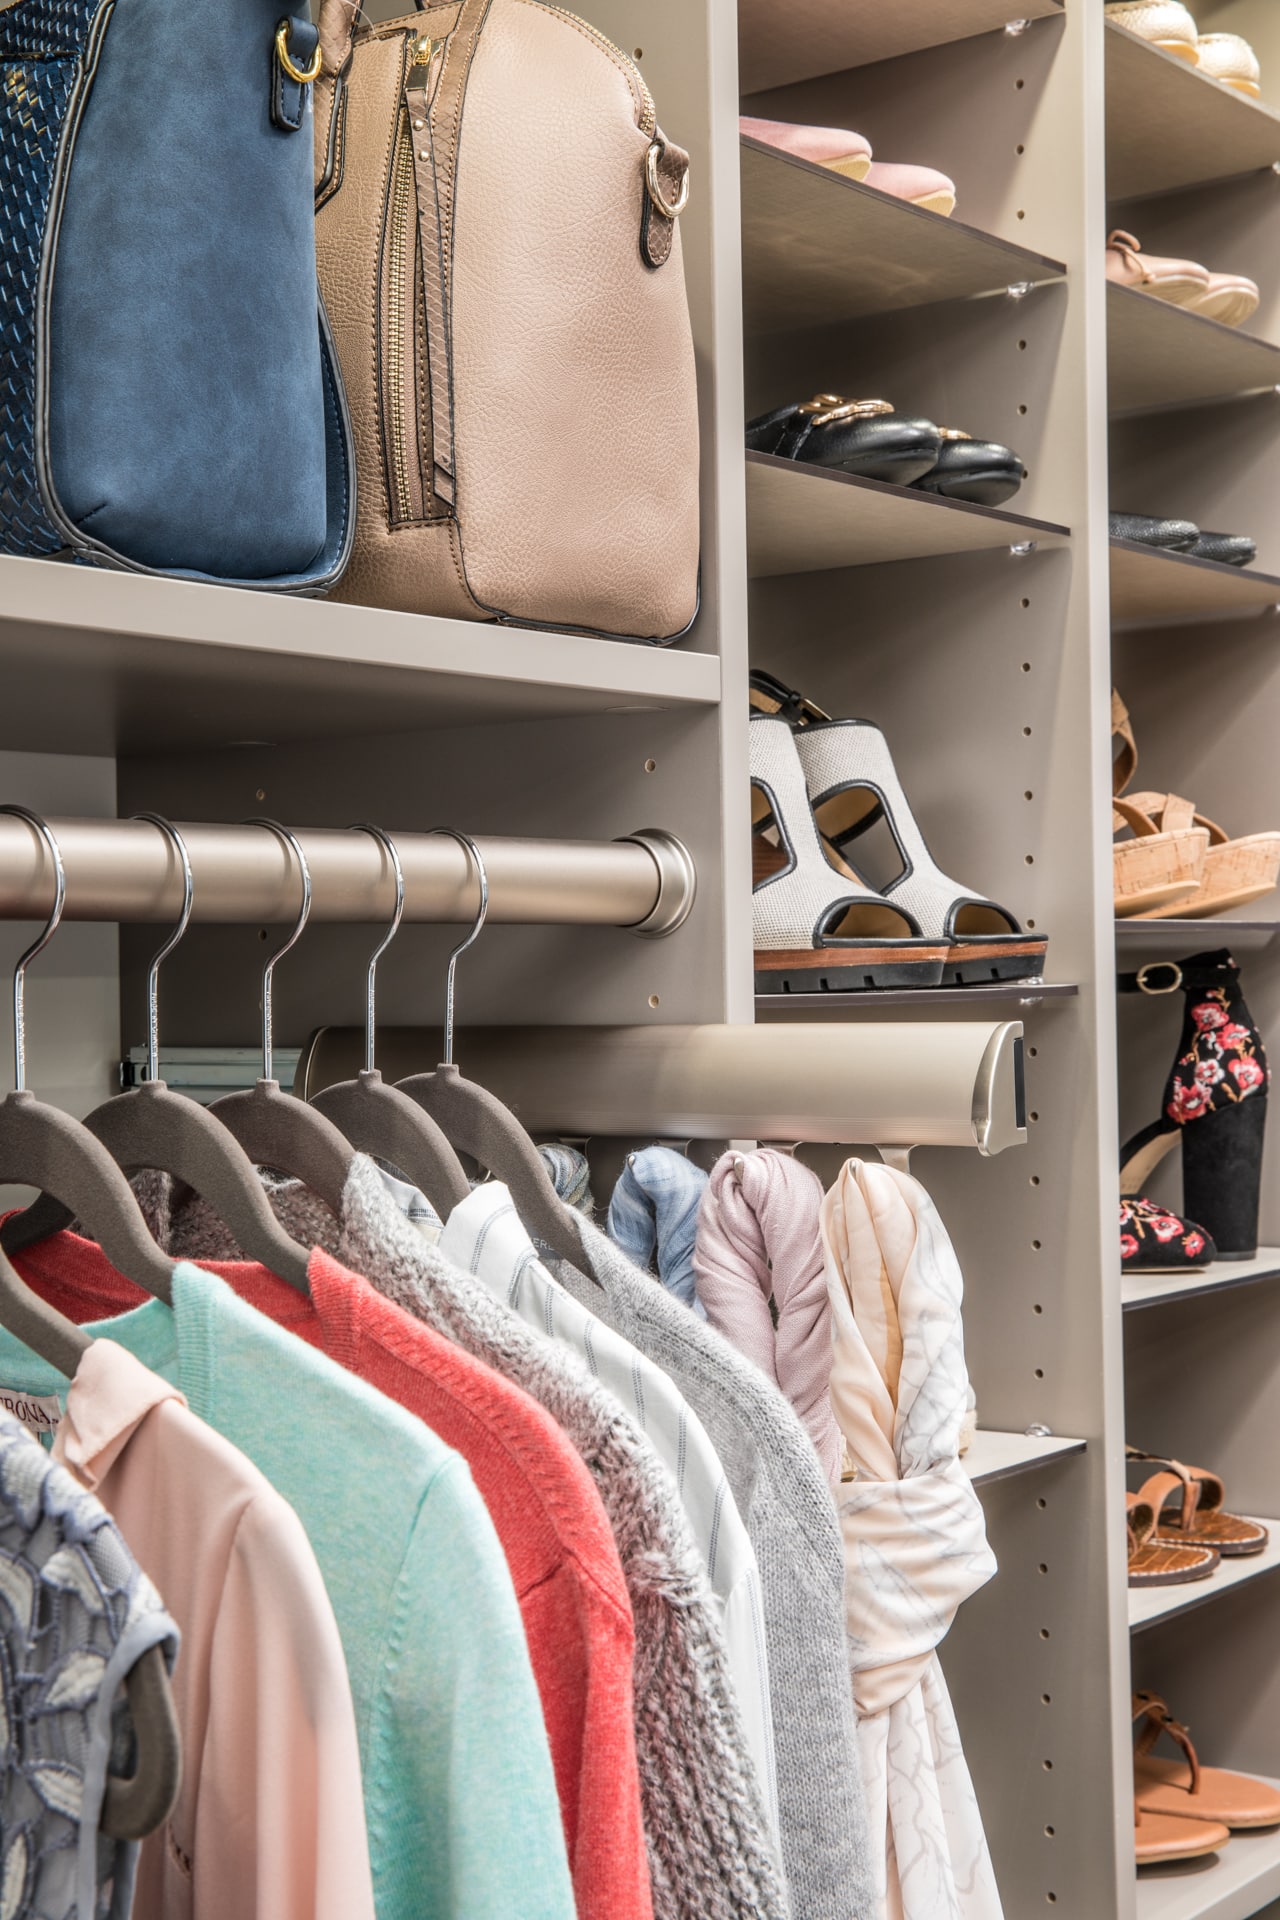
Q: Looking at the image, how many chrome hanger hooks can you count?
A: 5